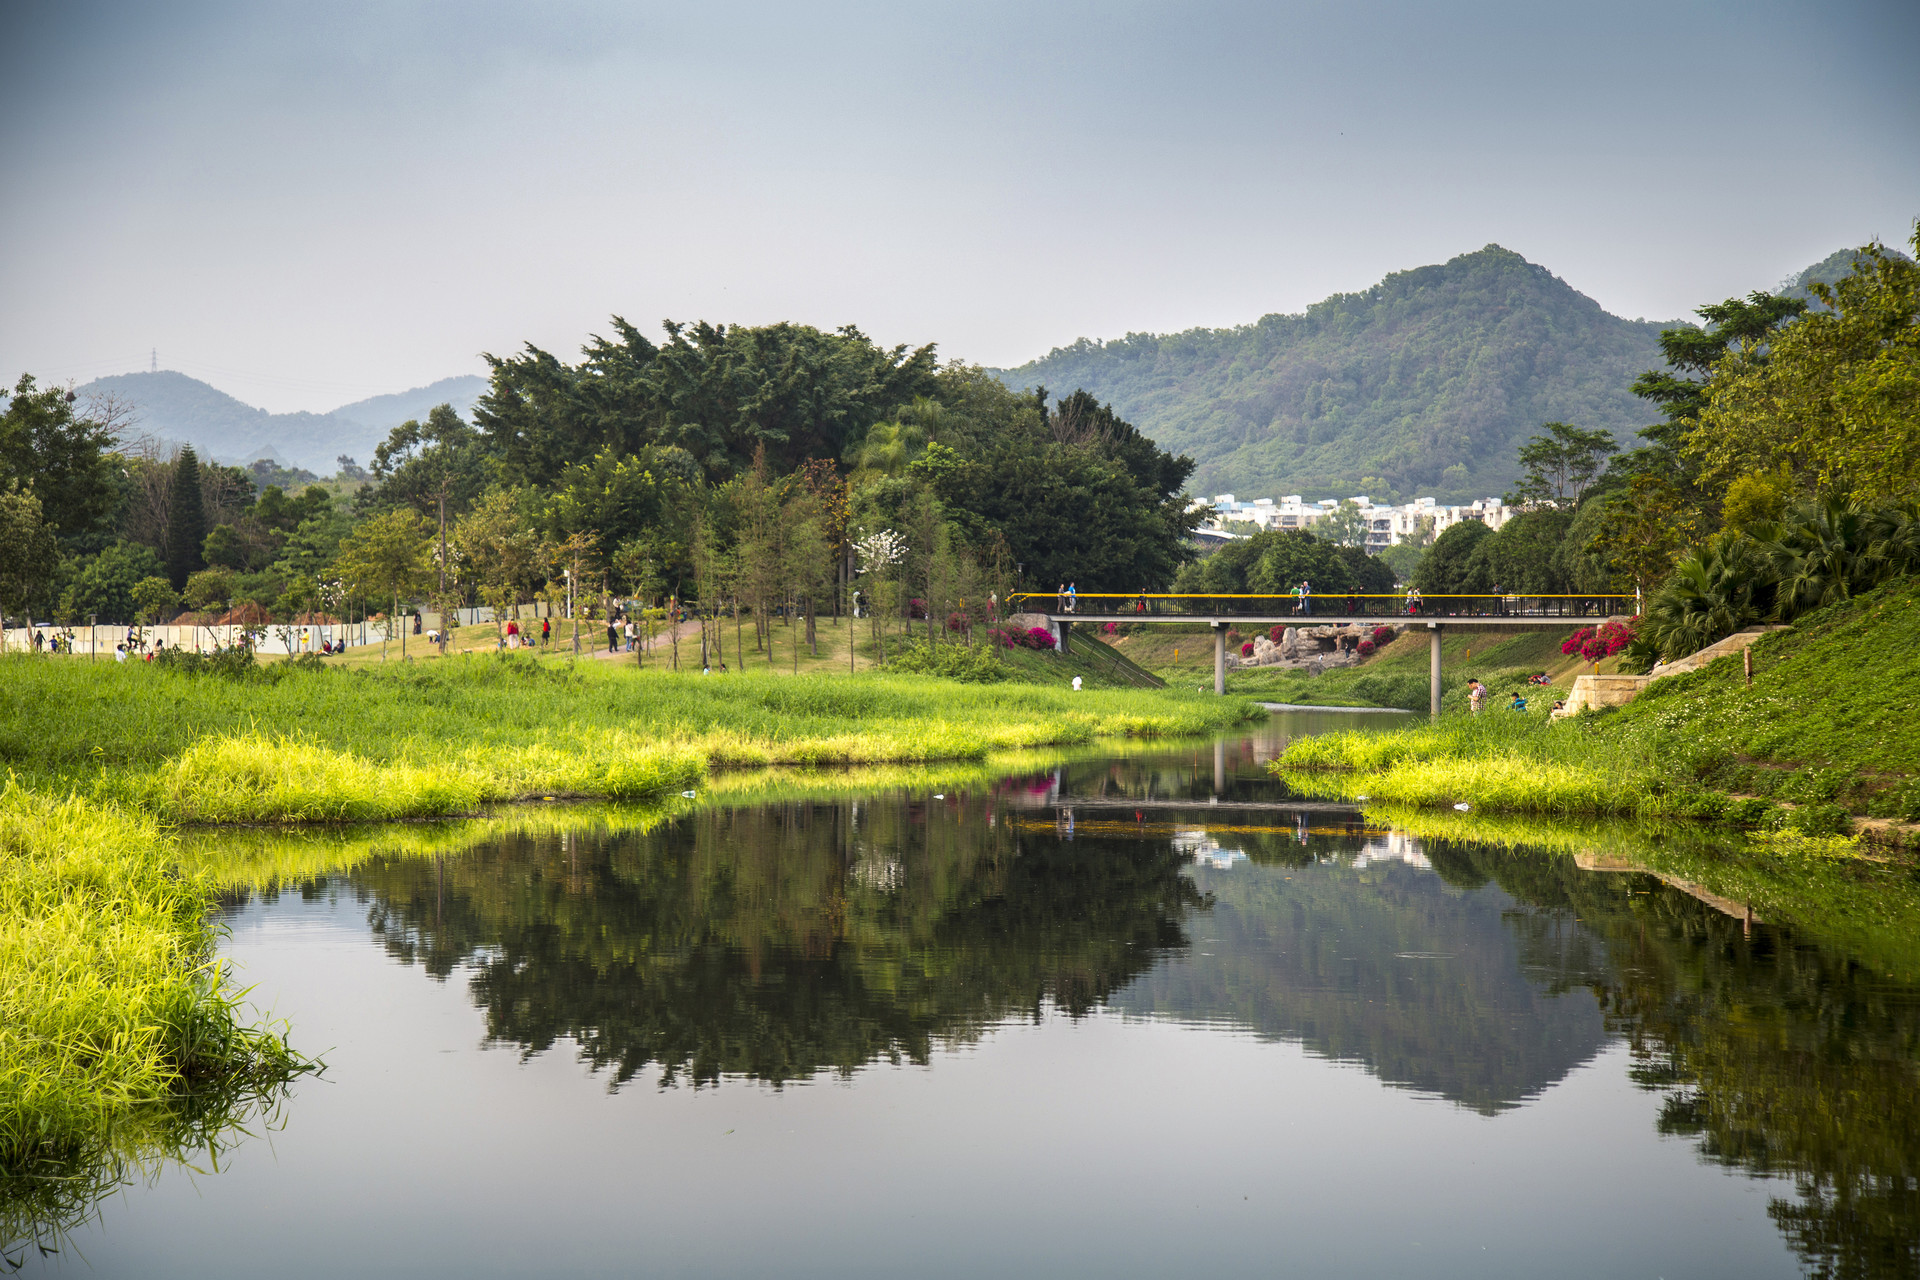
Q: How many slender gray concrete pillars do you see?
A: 2